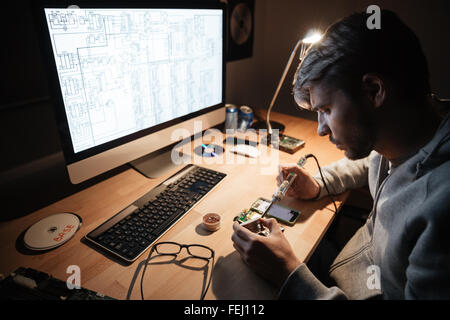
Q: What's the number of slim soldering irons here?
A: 1